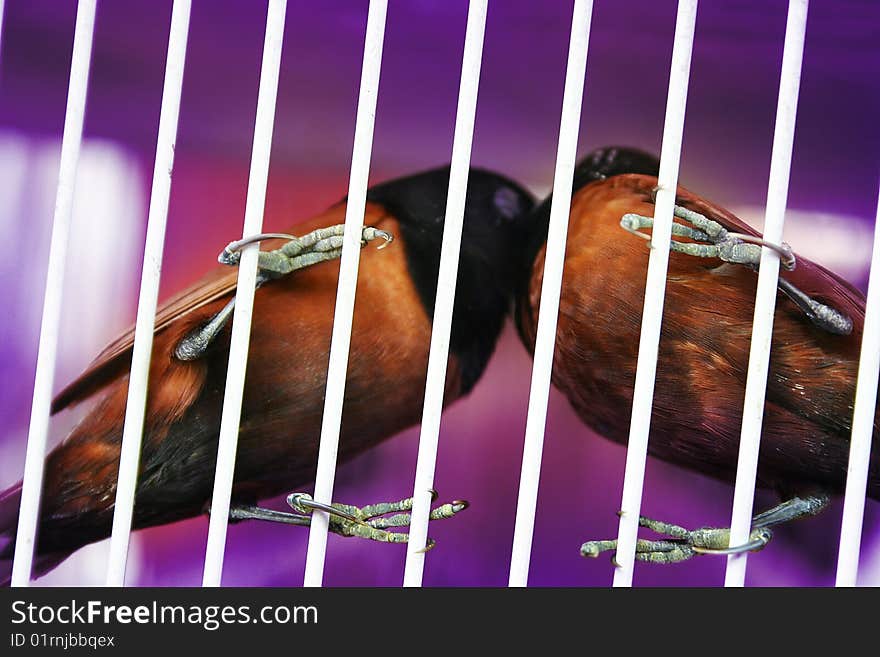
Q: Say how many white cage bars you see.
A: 9